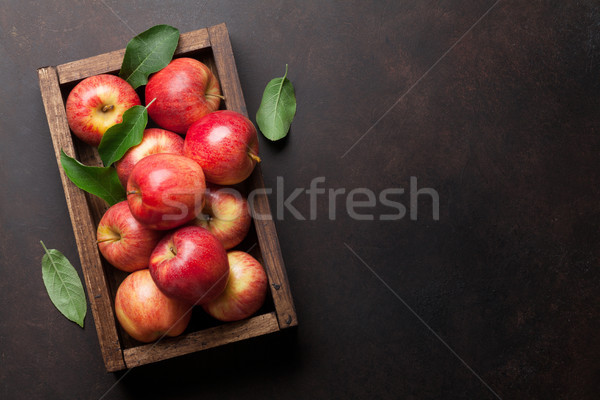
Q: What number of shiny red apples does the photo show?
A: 10